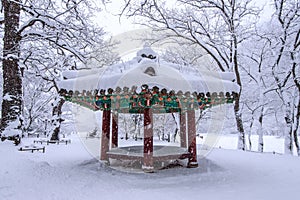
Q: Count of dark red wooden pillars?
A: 5